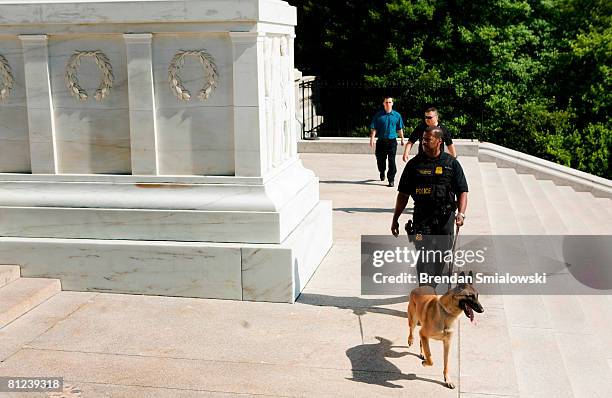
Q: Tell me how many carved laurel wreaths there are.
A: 3